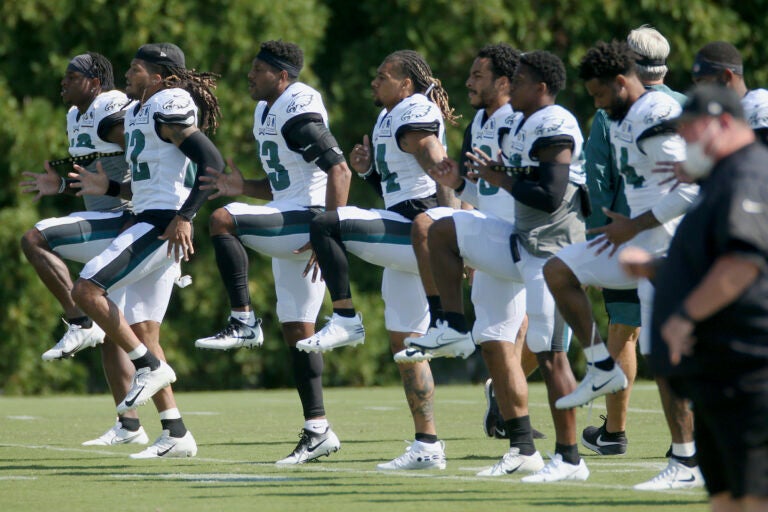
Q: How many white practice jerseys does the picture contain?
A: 8